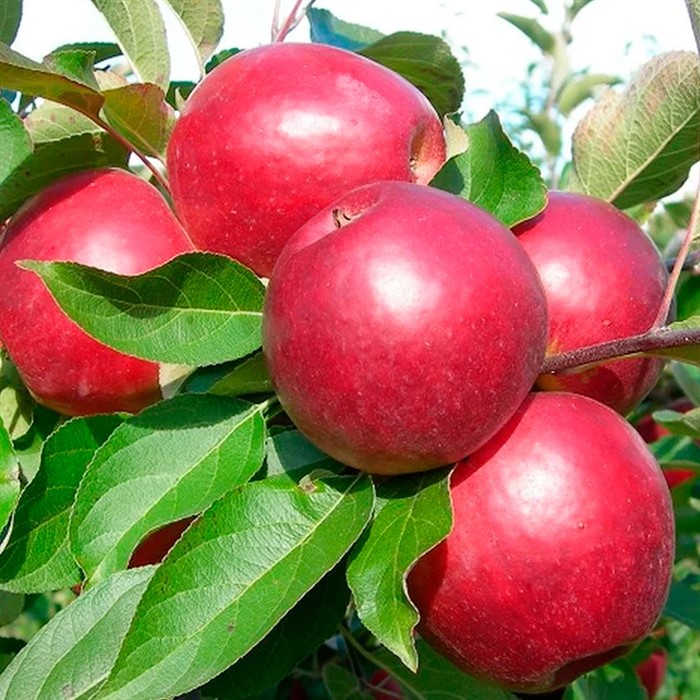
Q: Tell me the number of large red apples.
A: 5